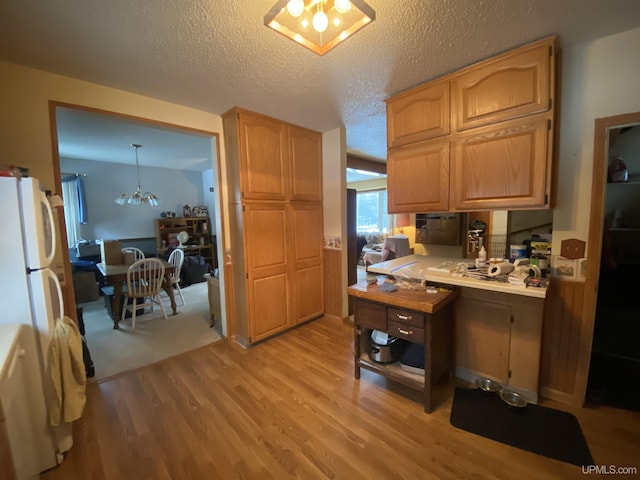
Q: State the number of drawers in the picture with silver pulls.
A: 2